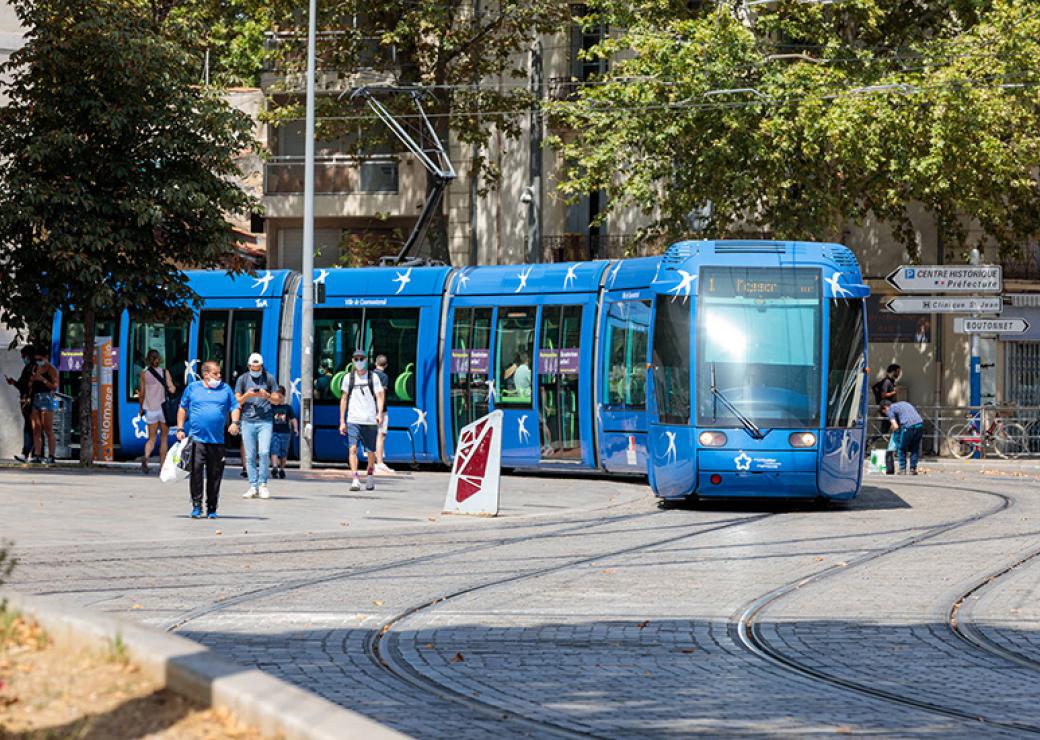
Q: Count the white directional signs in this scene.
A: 3